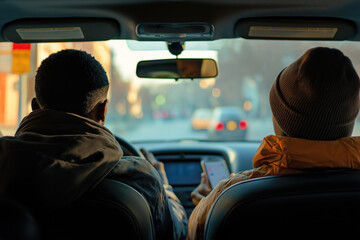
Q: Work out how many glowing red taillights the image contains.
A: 2